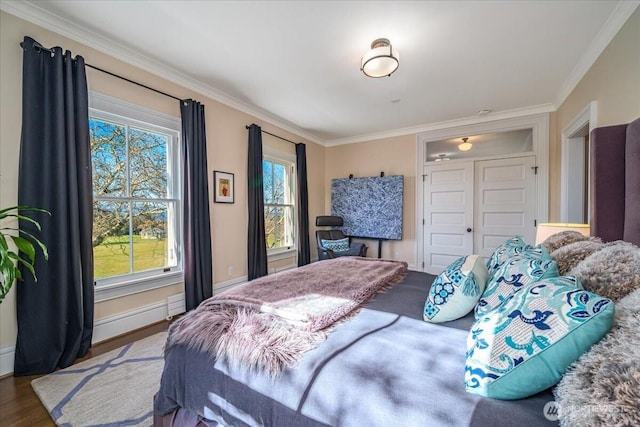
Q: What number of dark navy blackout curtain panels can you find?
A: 4